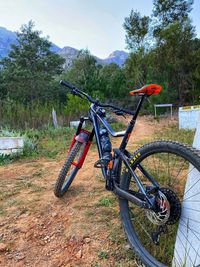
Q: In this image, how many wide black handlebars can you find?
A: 1